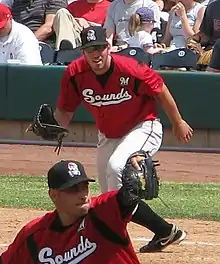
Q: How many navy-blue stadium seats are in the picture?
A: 4